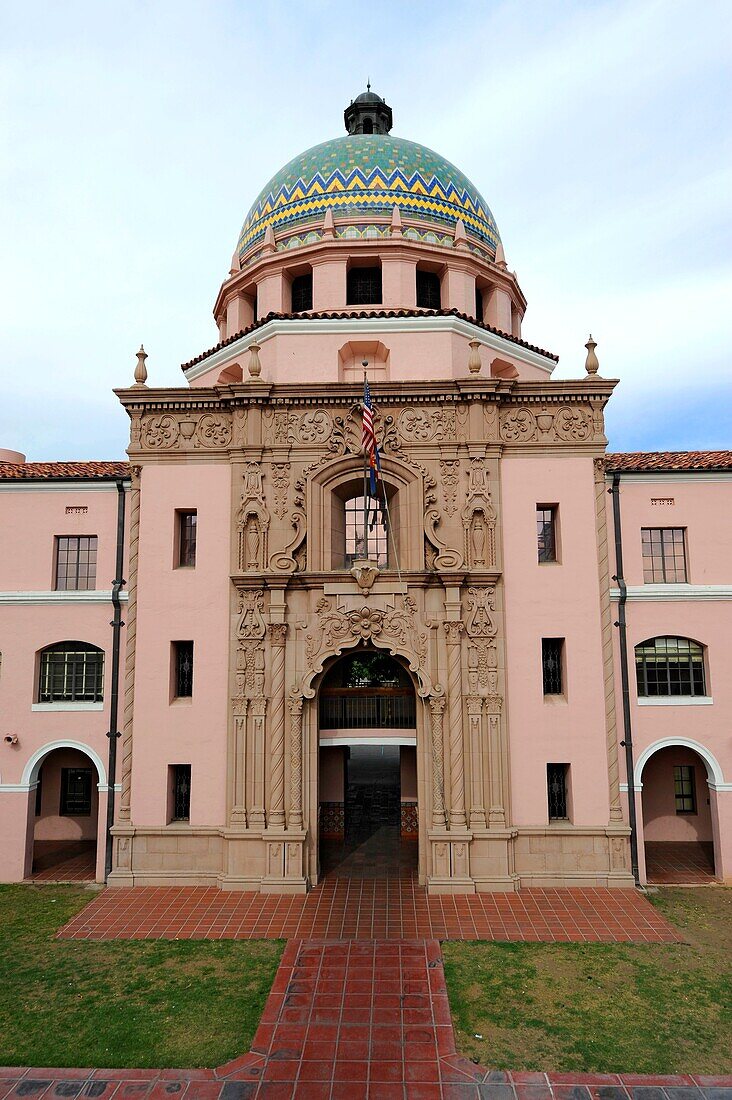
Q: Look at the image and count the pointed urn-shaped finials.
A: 4